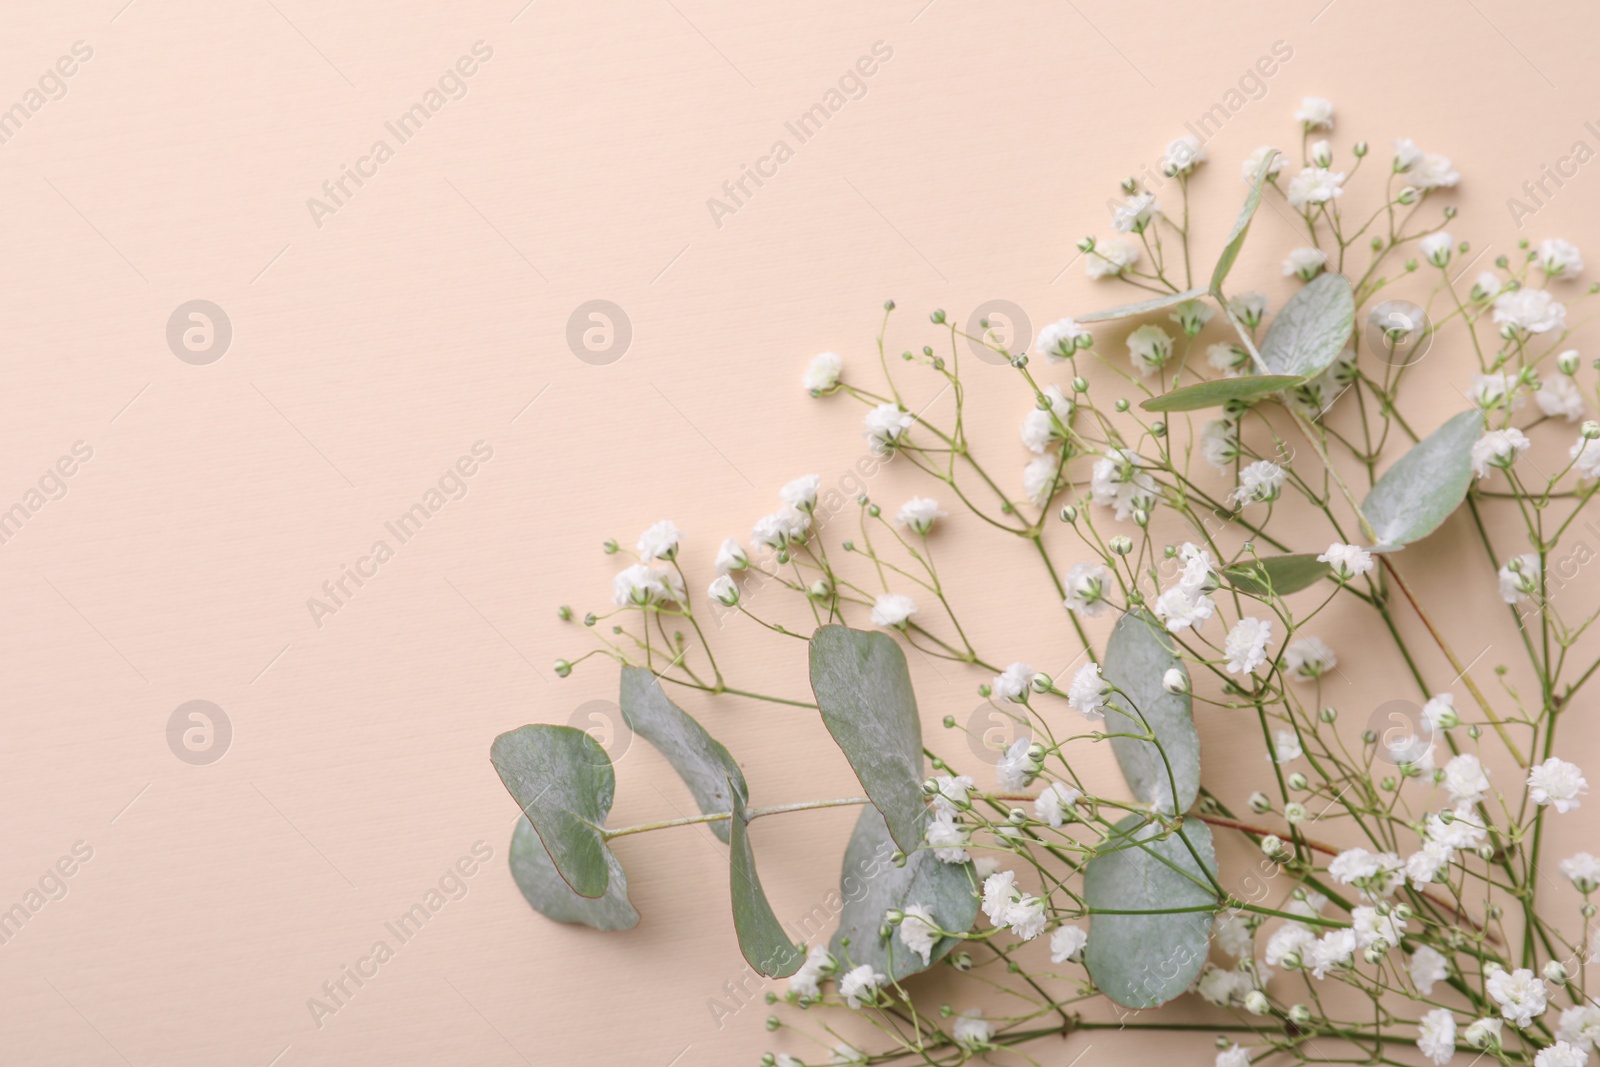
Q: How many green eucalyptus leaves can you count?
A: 14